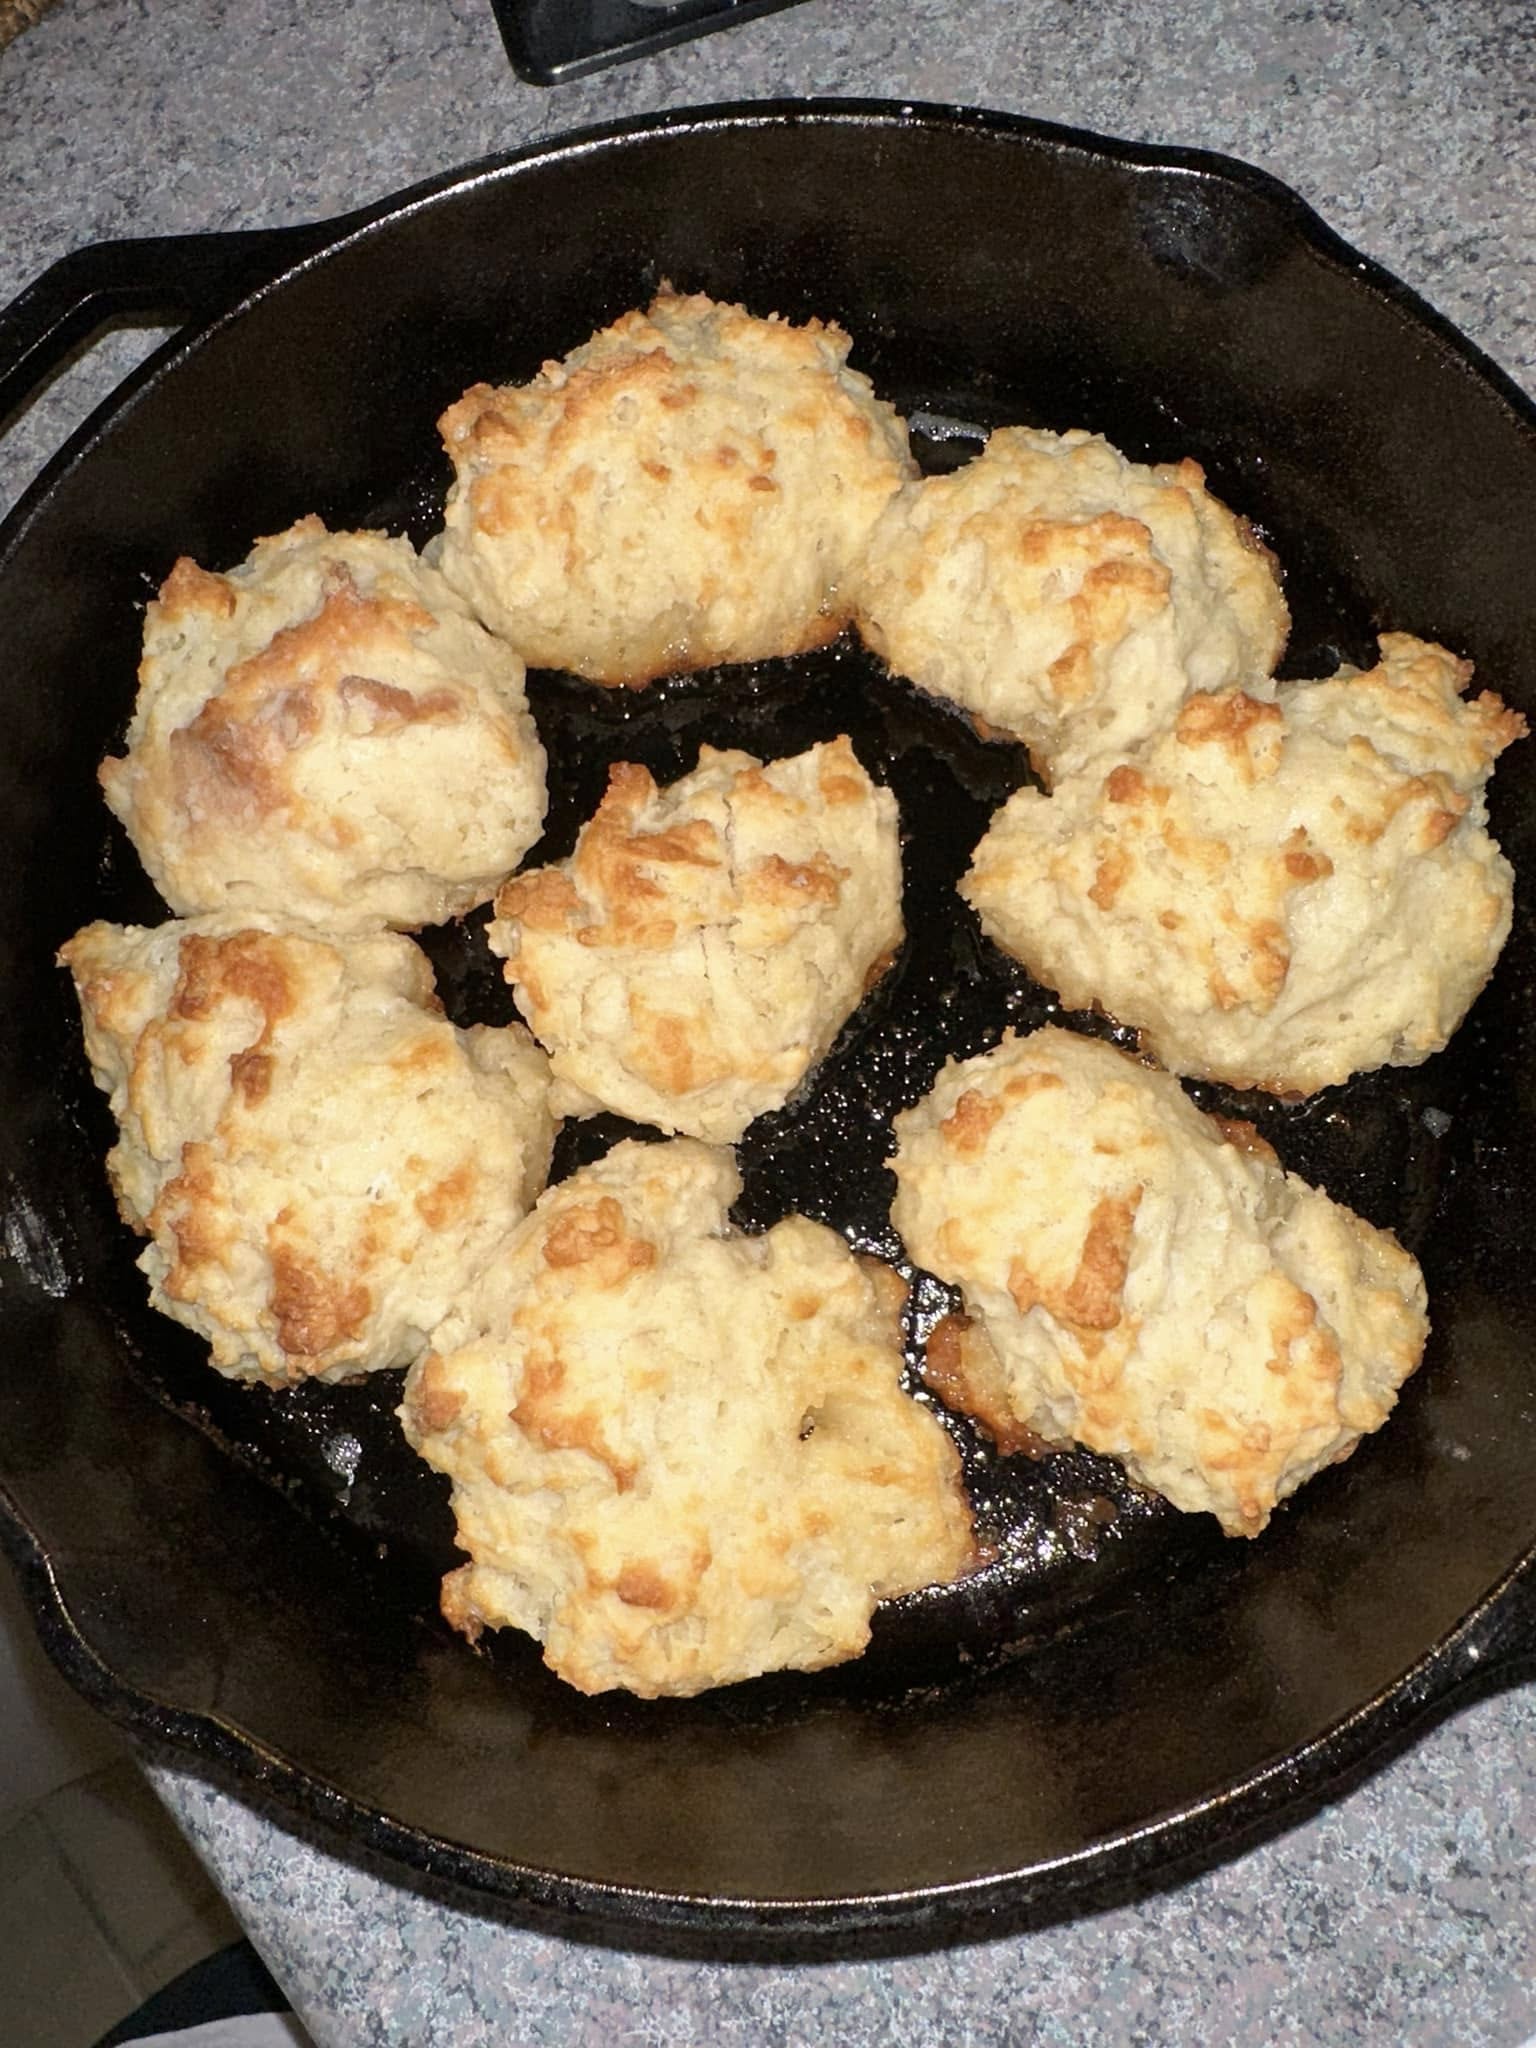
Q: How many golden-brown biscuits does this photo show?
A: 8